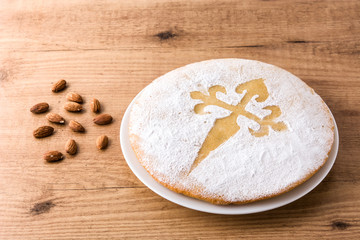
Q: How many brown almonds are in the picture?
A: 12